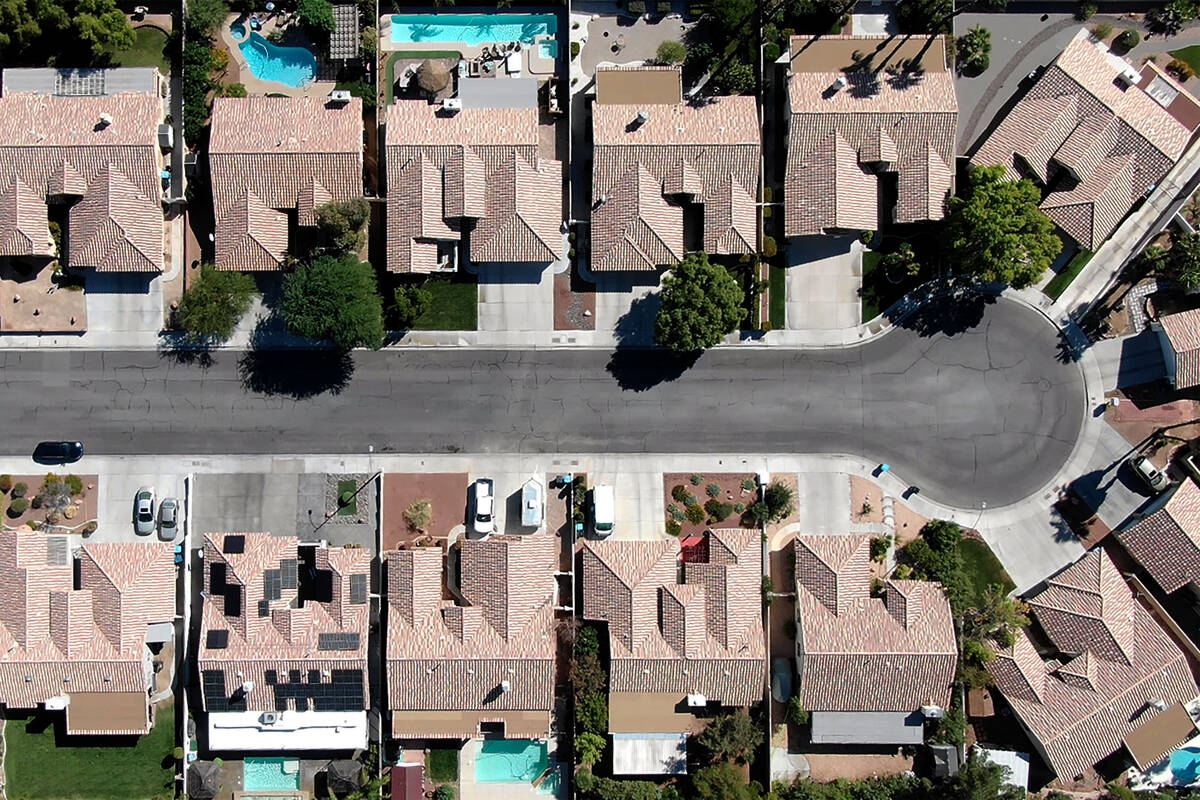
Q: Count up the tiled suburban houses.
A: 14